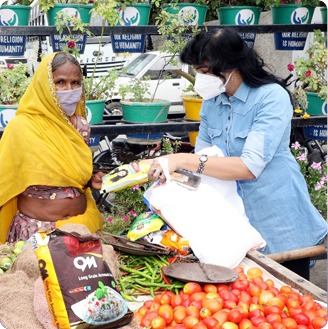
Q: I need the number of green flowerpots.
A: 11